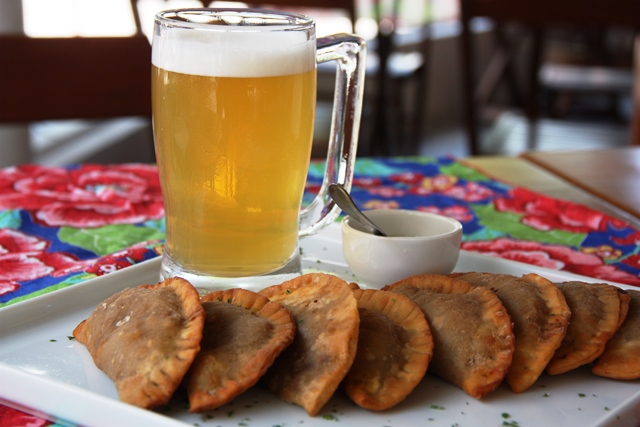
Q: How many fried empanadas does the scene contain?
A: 8